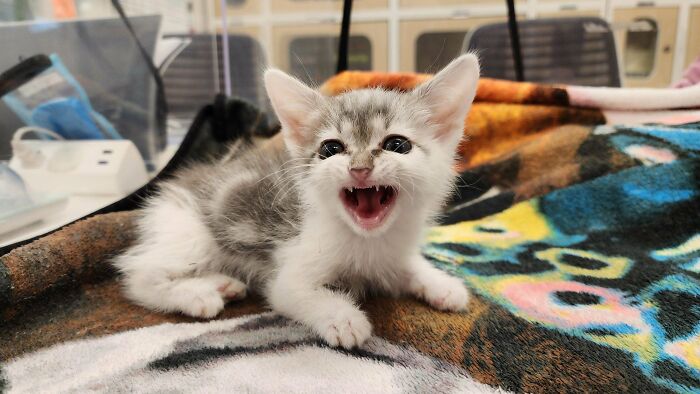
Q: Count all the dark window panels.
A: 3